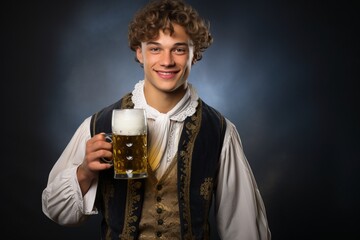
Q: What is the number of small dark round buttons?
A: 5